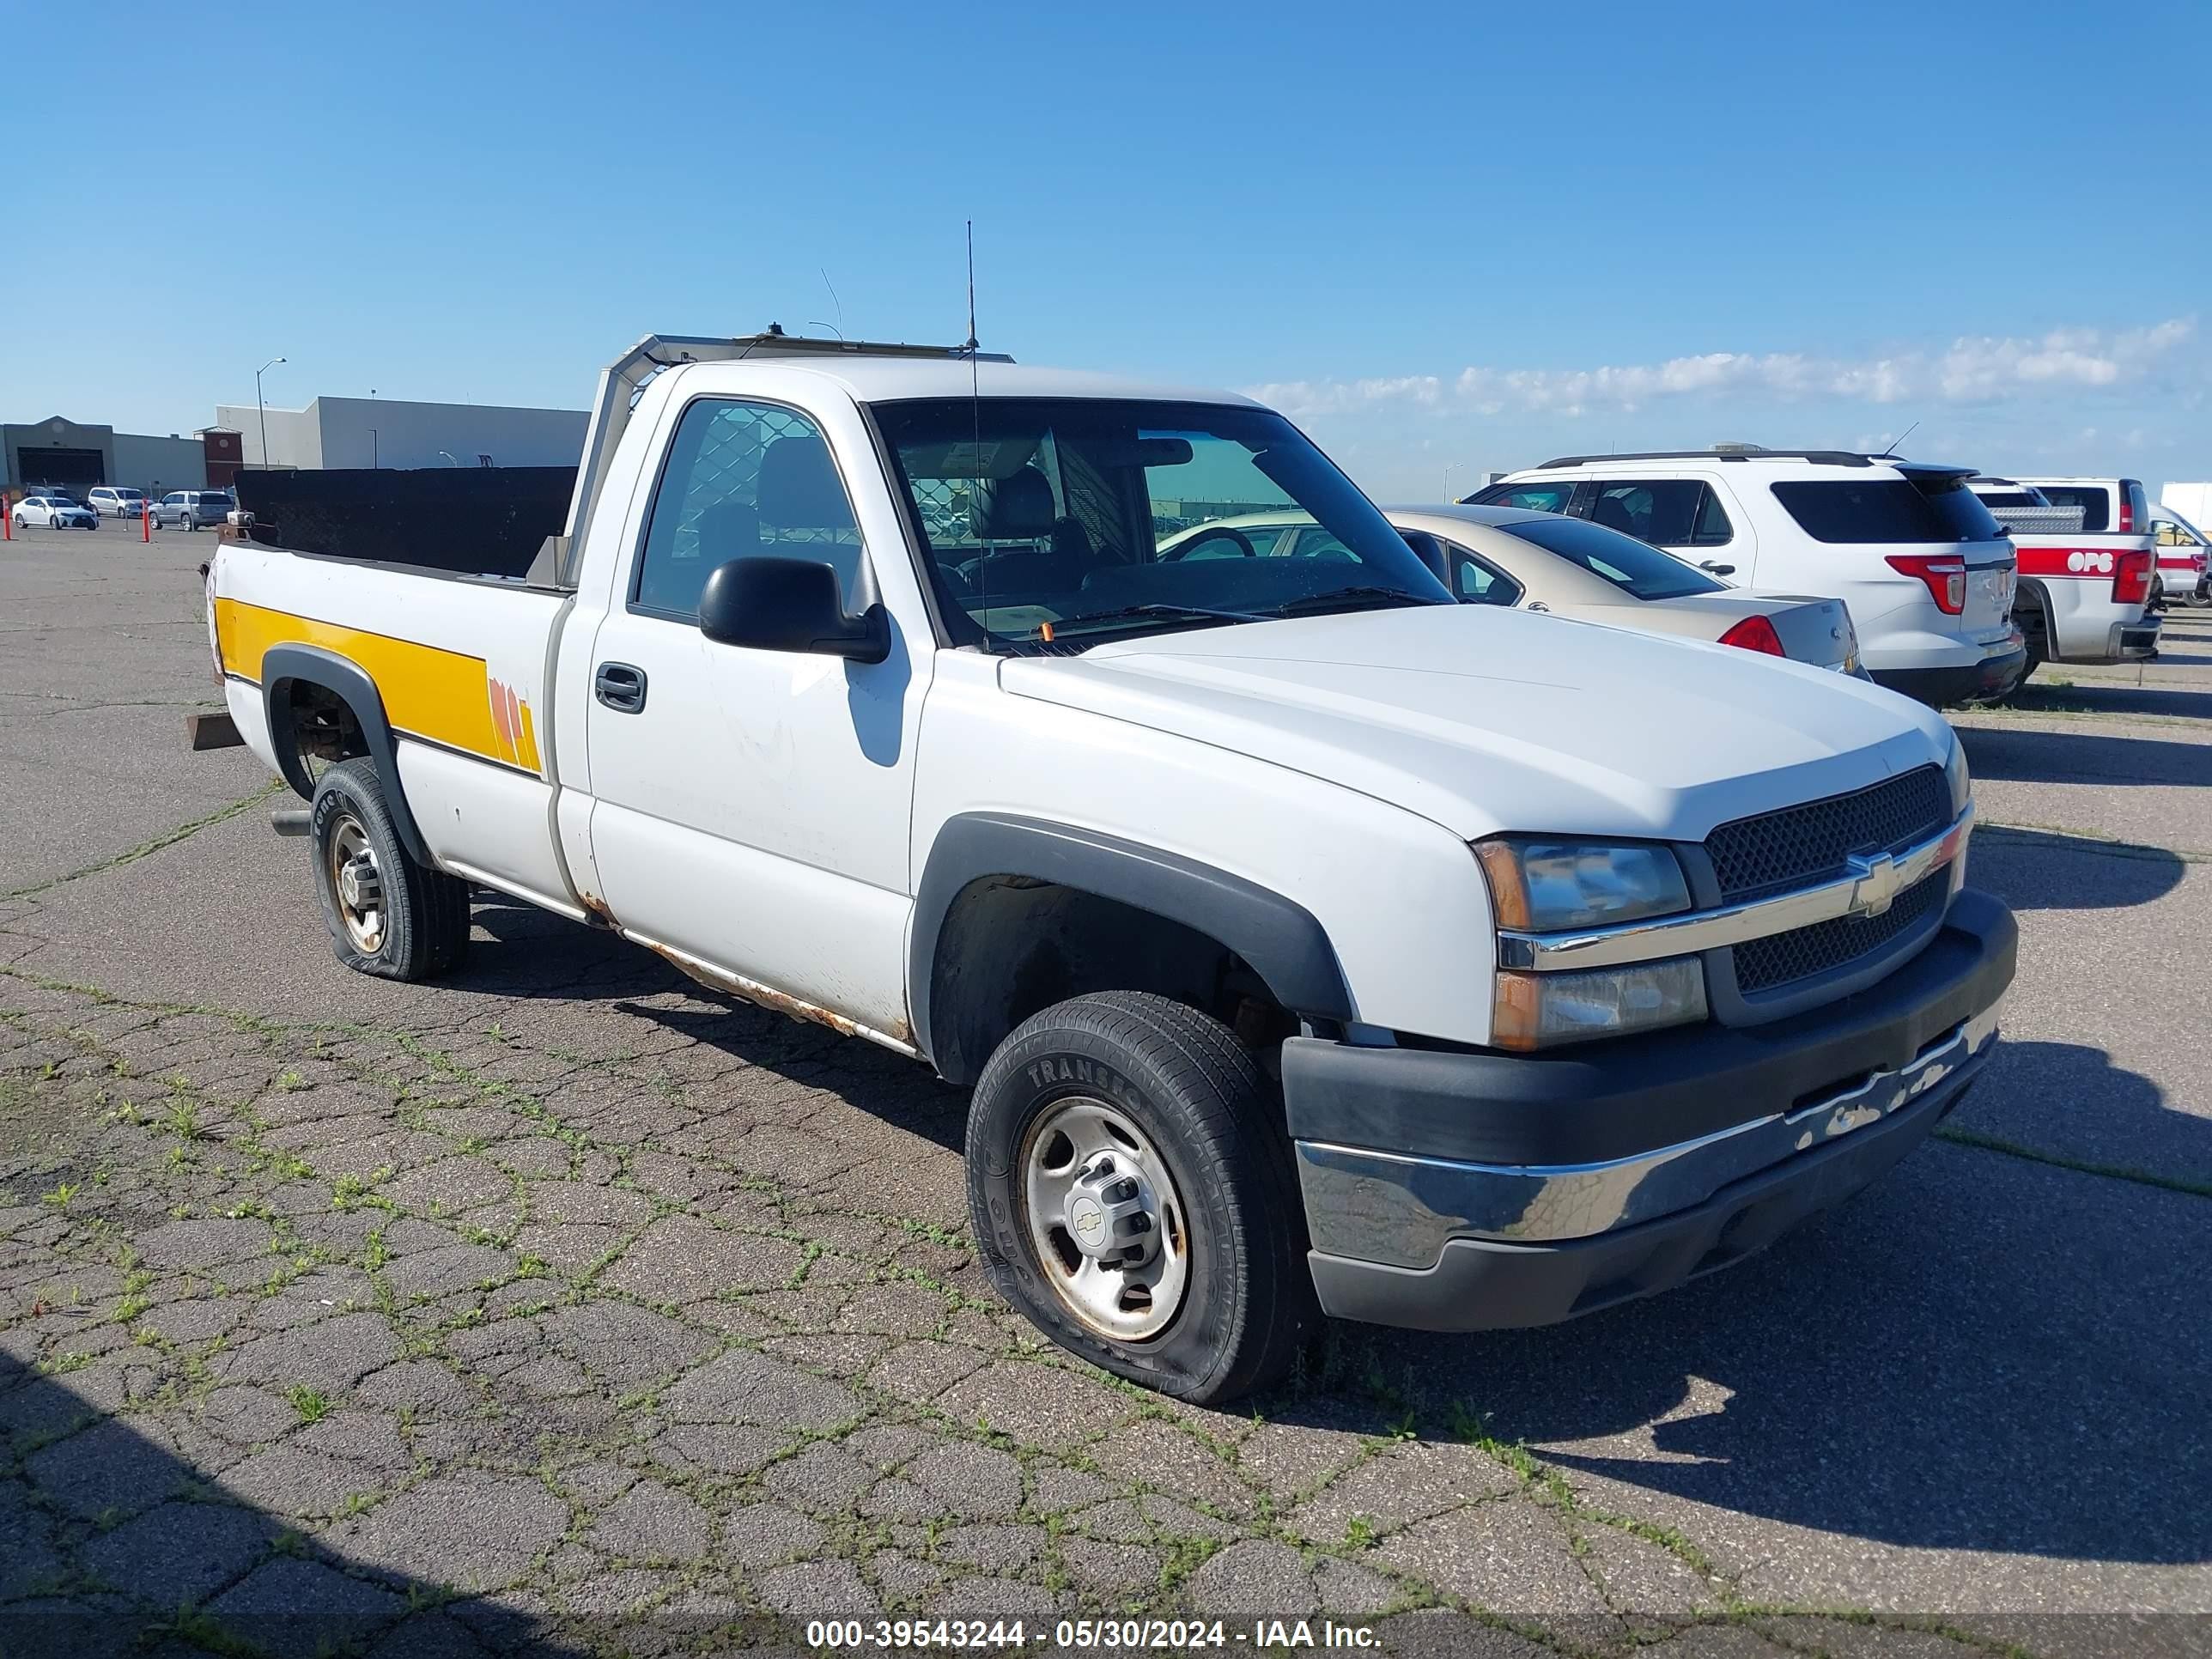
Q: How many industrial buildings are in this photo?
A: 2